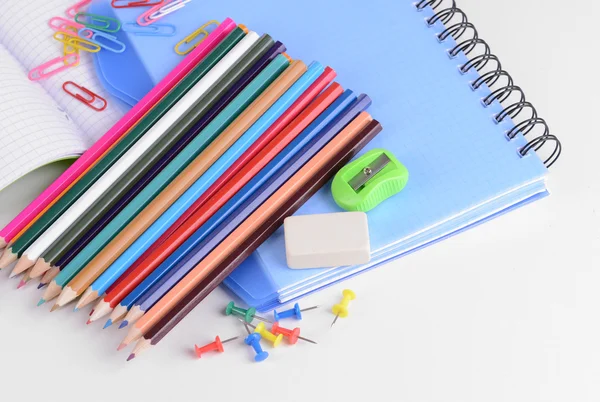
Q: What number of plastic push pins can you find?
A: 7